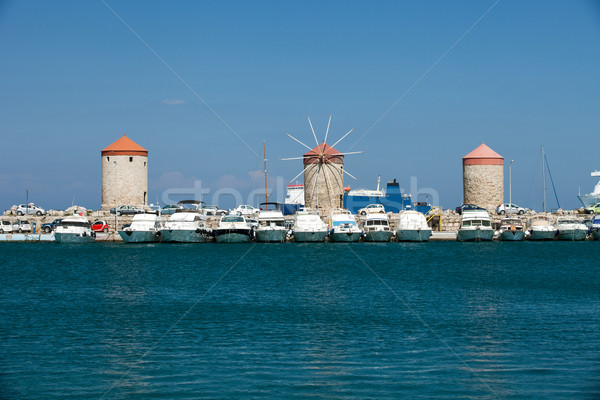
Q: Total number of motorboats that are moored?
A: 14